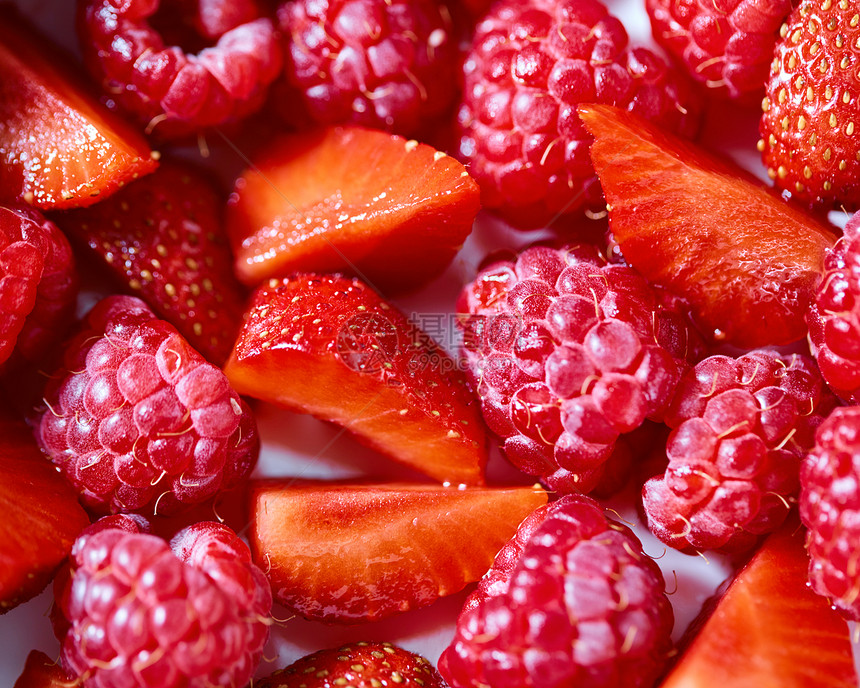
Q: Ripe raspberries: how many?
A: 12